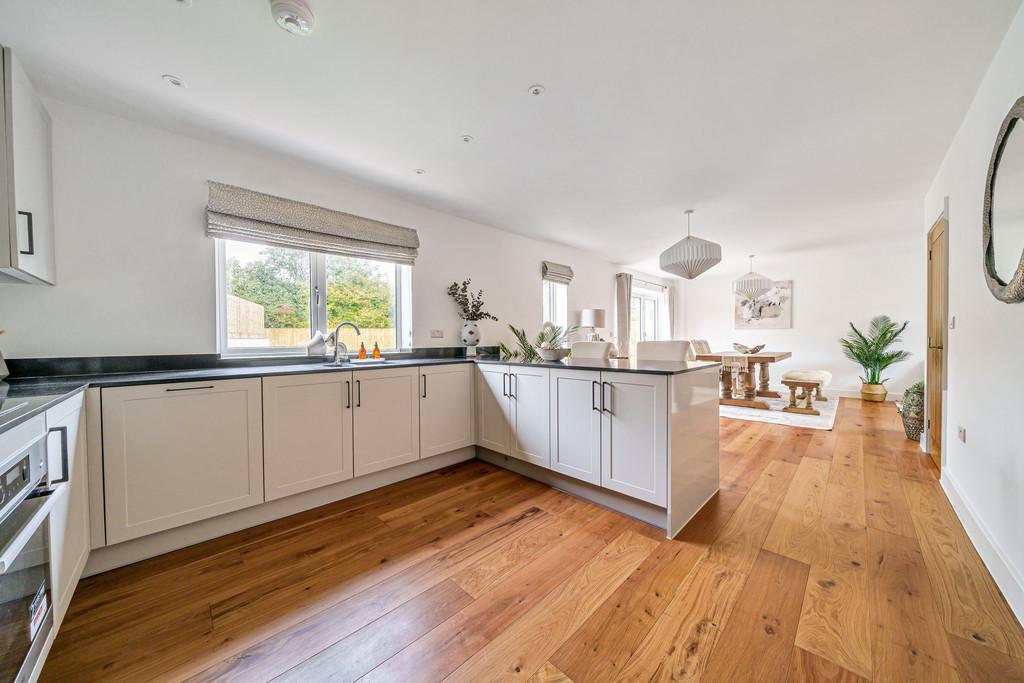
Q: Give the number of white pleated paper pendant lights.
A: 2